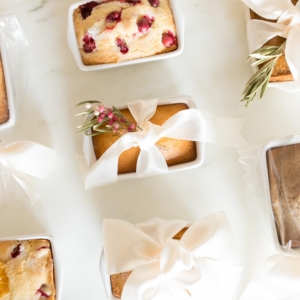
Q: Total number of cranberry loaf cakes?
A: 2